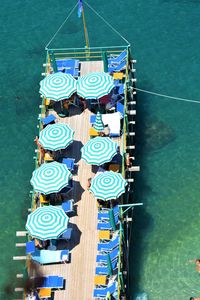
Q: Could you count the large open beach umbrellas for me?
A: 7